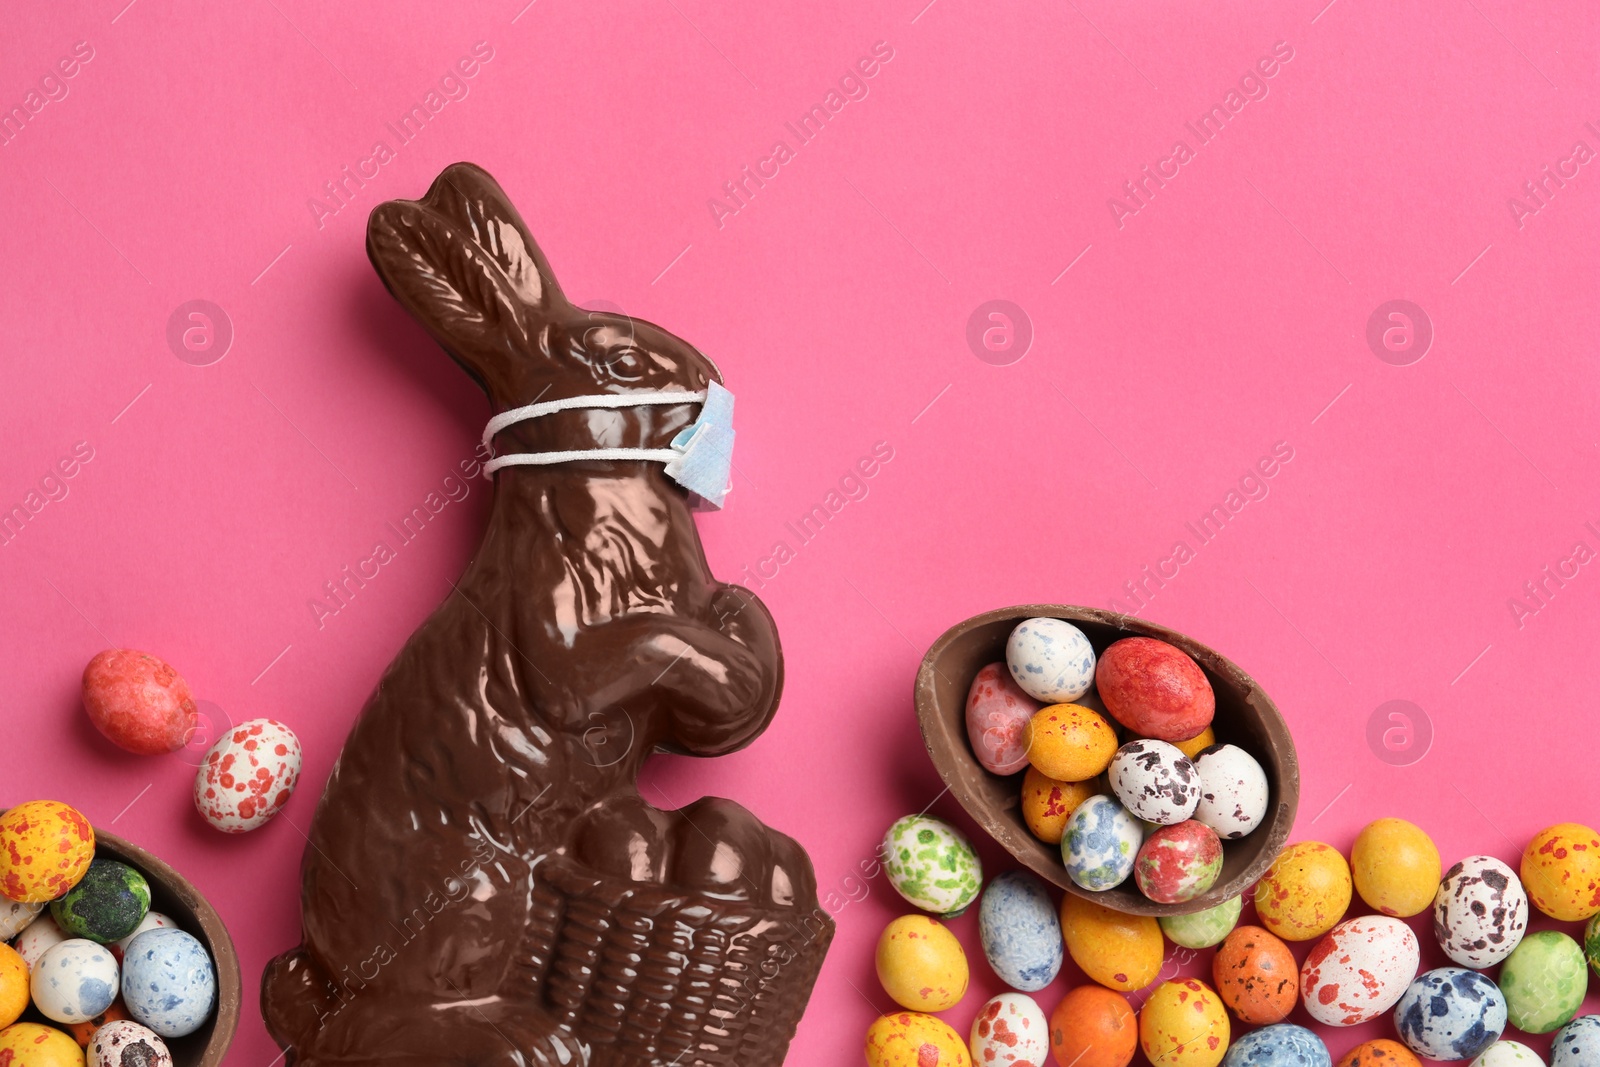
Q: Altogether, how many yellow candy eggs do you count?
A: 13